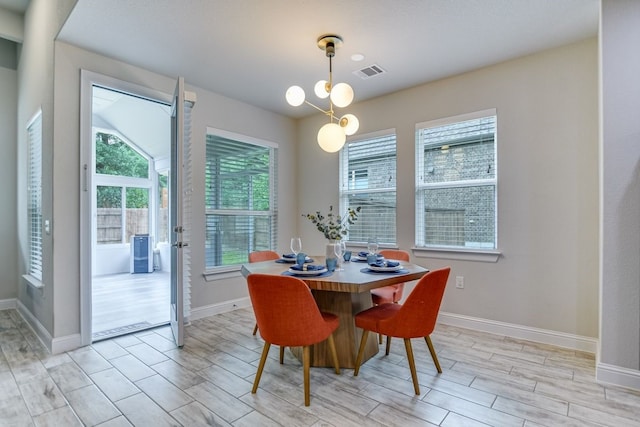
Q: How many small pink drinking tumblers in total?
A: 0